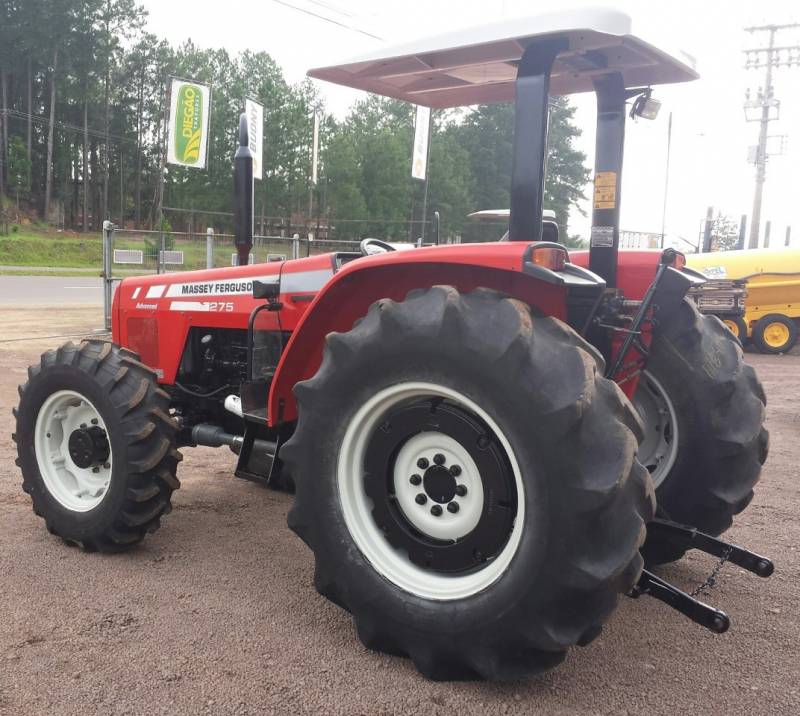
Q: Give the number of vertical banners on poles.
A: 4